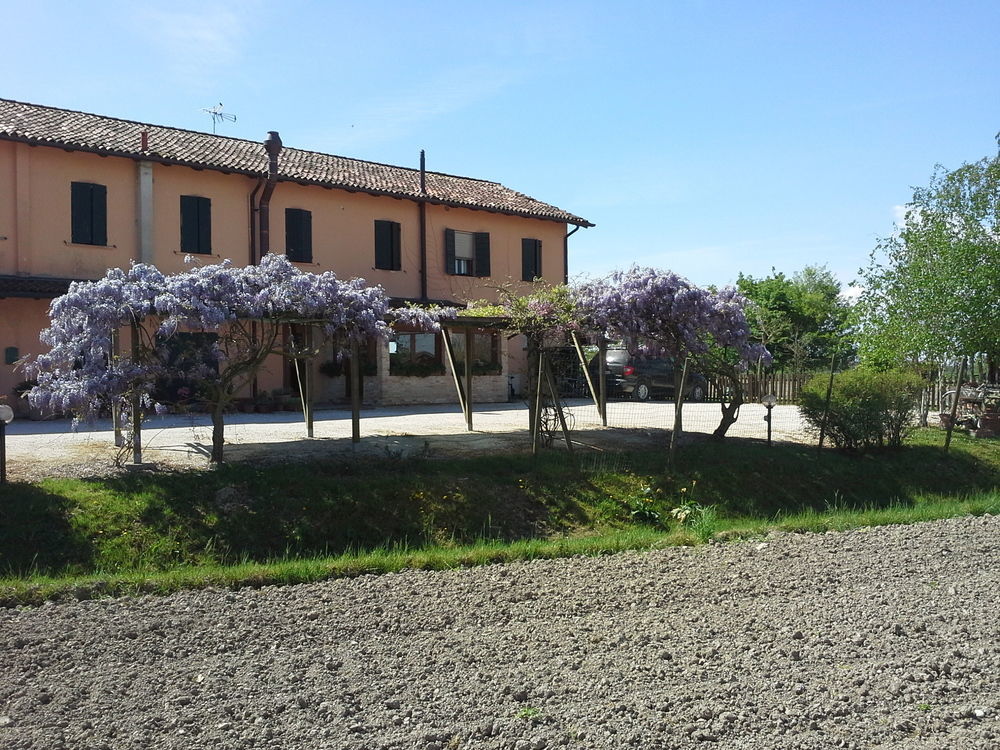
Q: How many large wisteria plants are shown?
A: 2